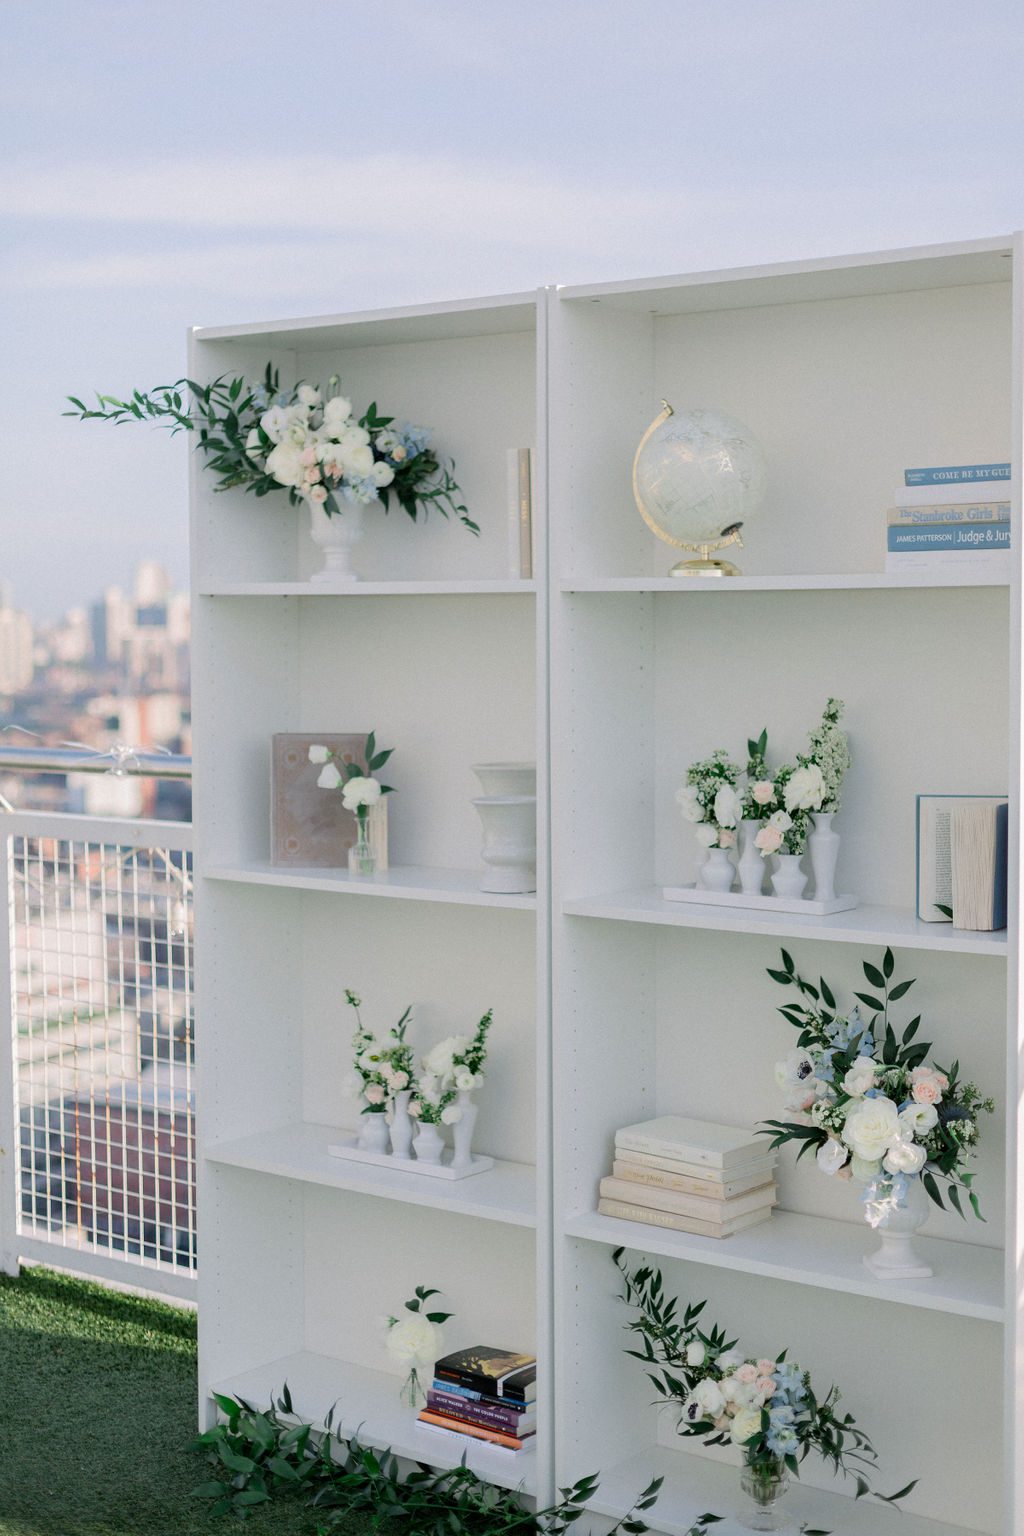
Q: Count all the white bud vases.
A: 8